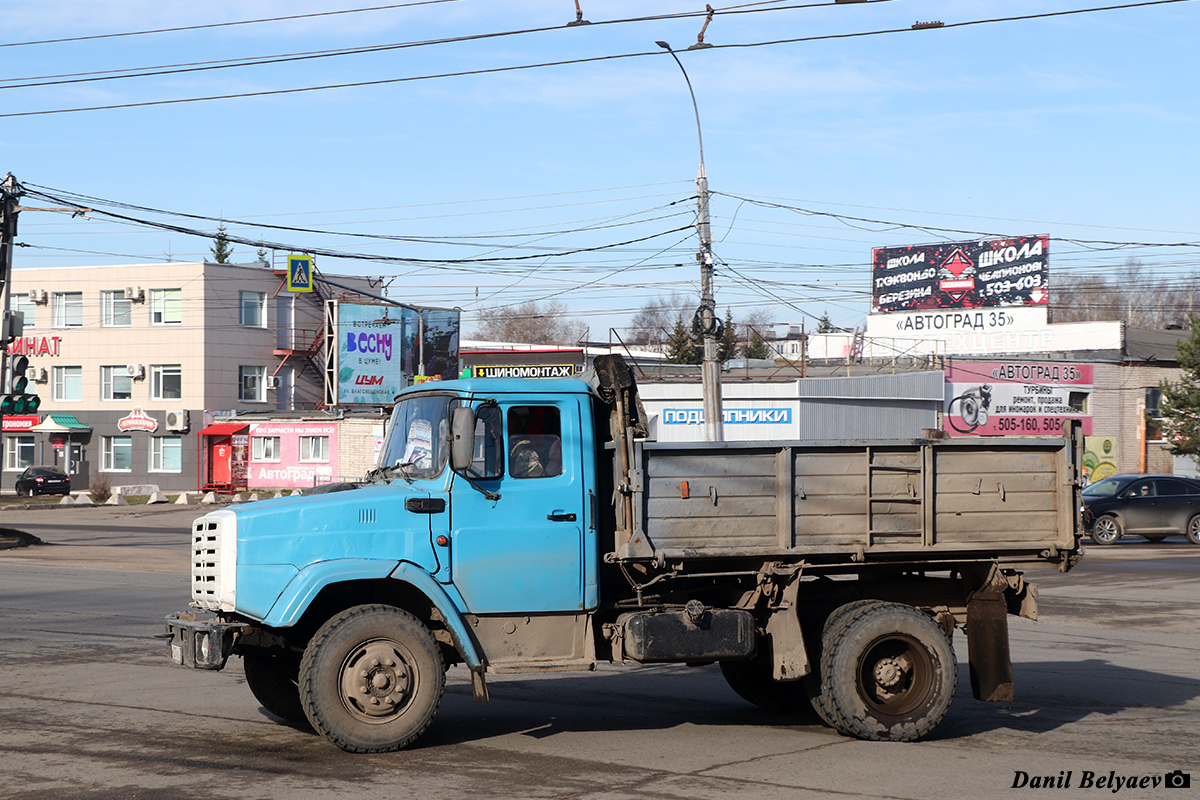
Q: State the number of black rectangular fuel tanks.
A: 1